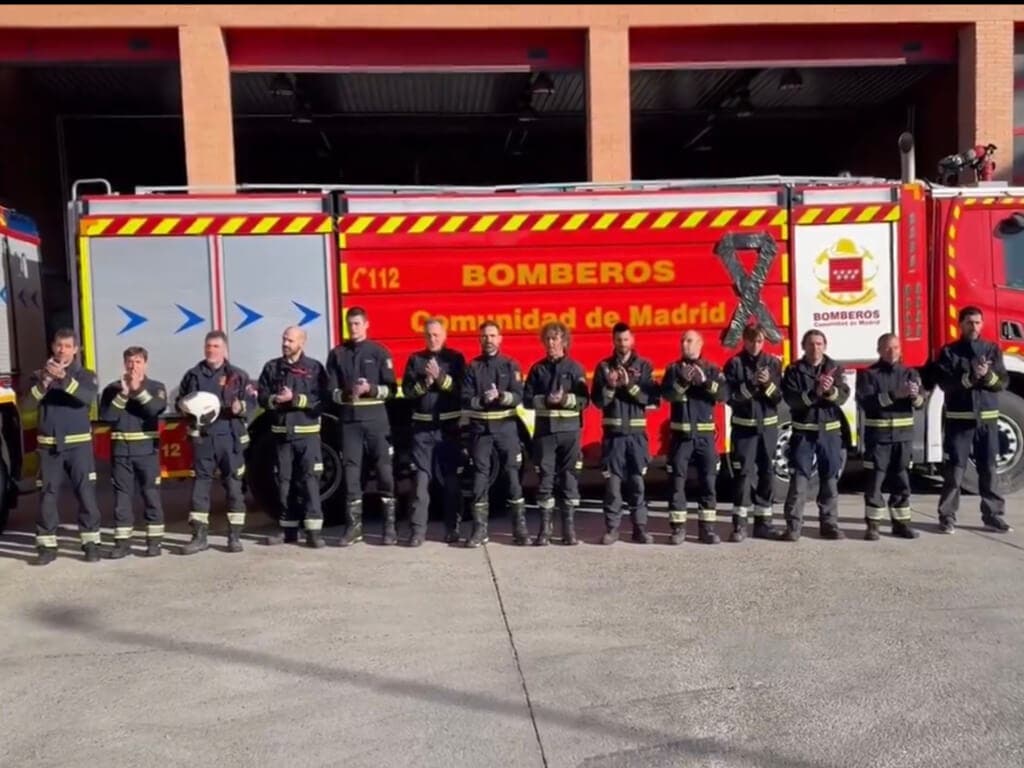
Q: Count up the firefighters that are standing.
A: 14